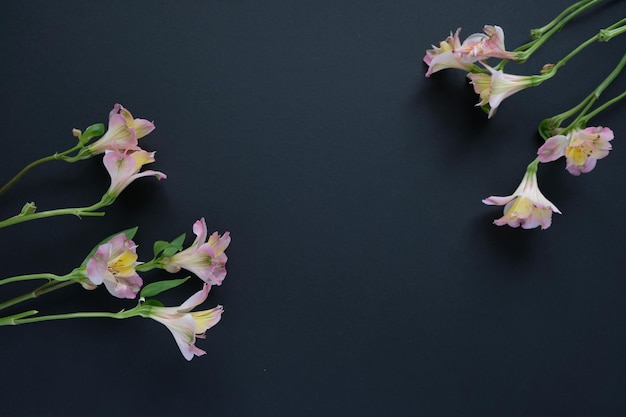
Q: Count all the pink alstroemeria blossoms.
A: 10